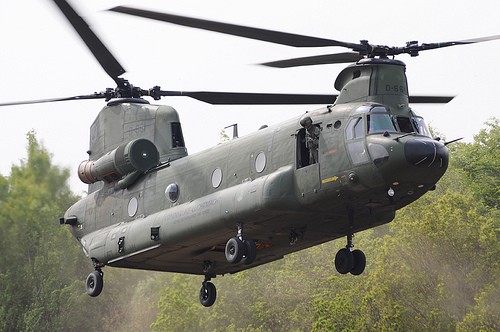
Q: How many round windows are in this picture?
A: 4